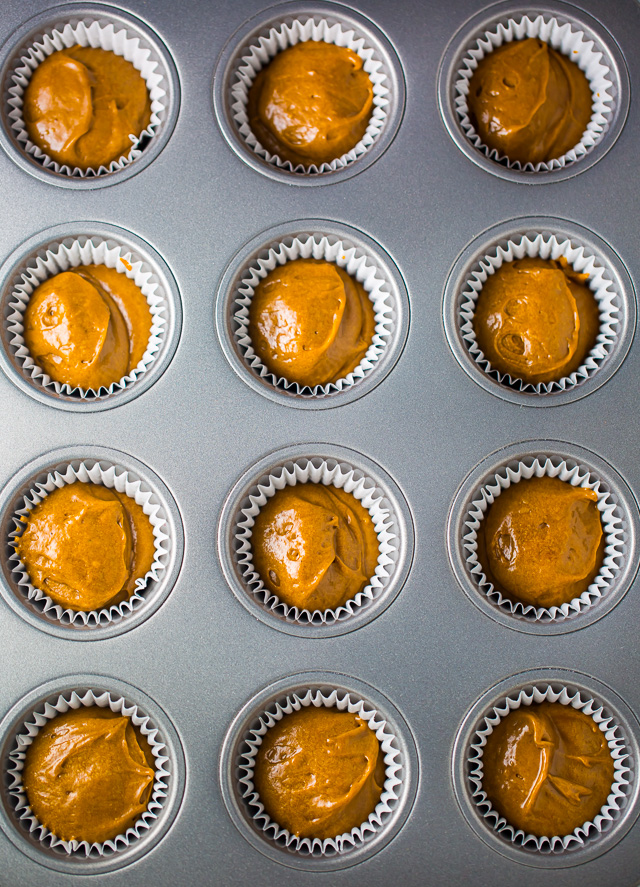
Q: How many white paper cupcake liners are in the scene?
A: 12